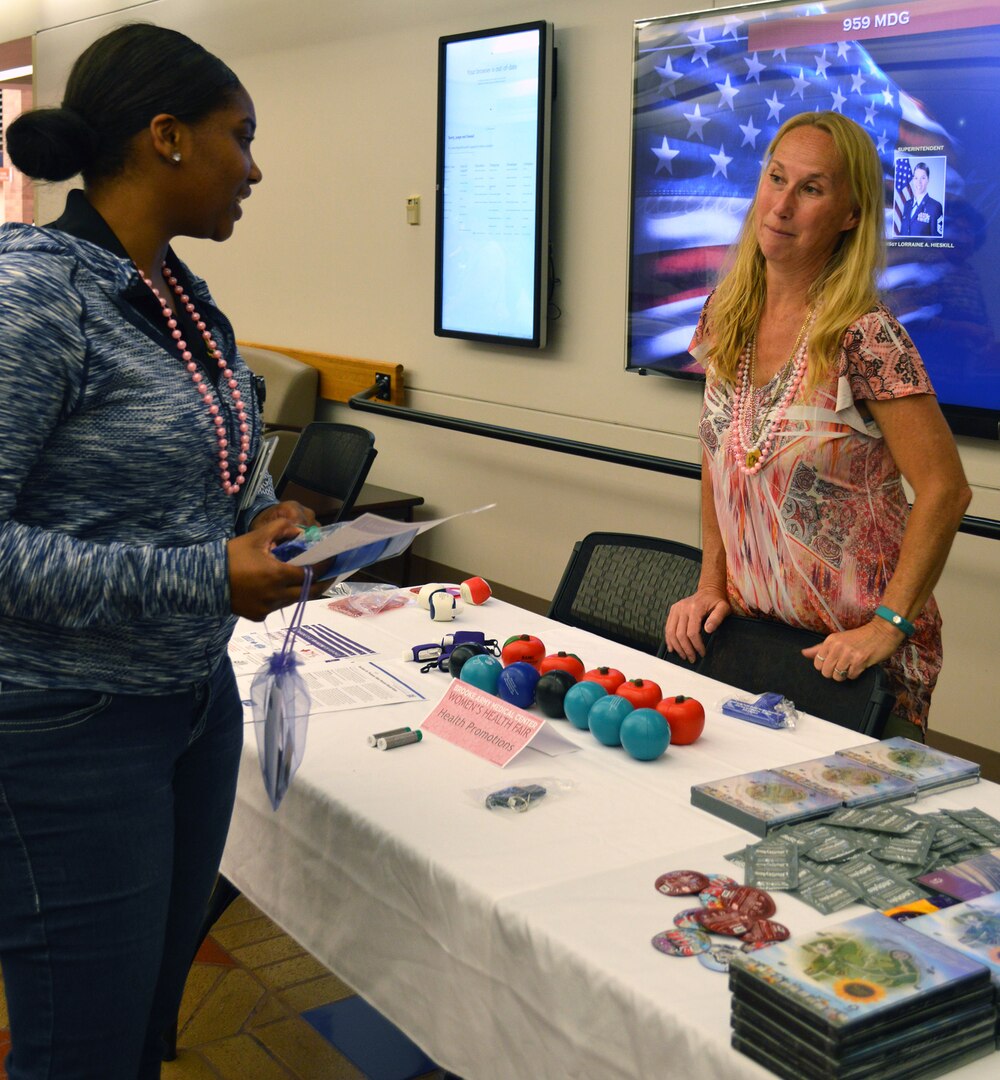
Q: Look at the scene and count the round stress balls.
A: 7